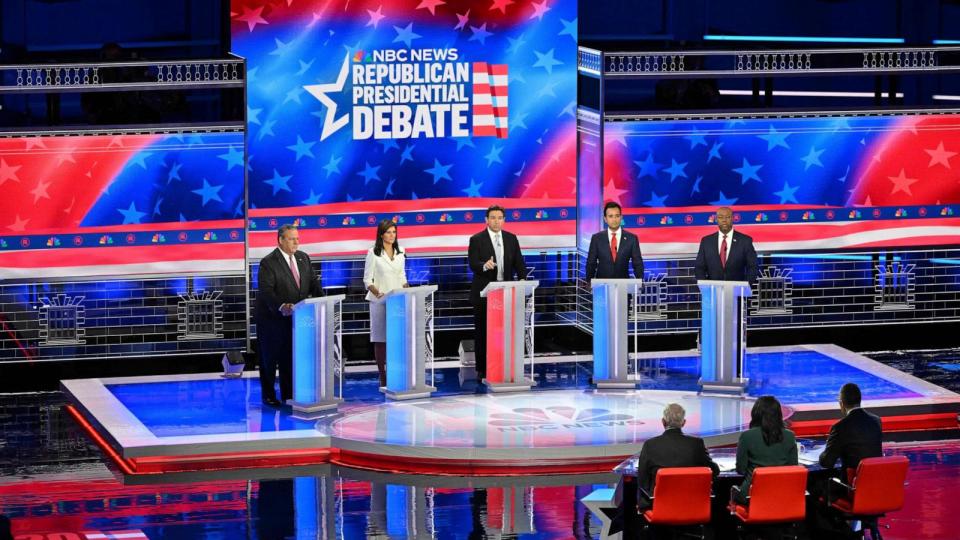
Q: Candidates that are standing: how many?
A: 5